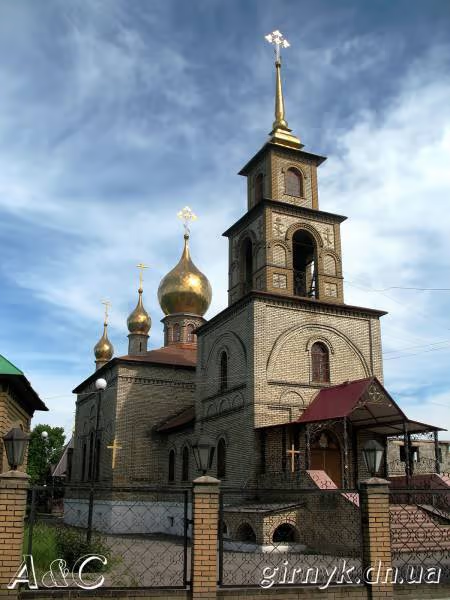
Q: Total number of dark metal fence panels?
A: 3